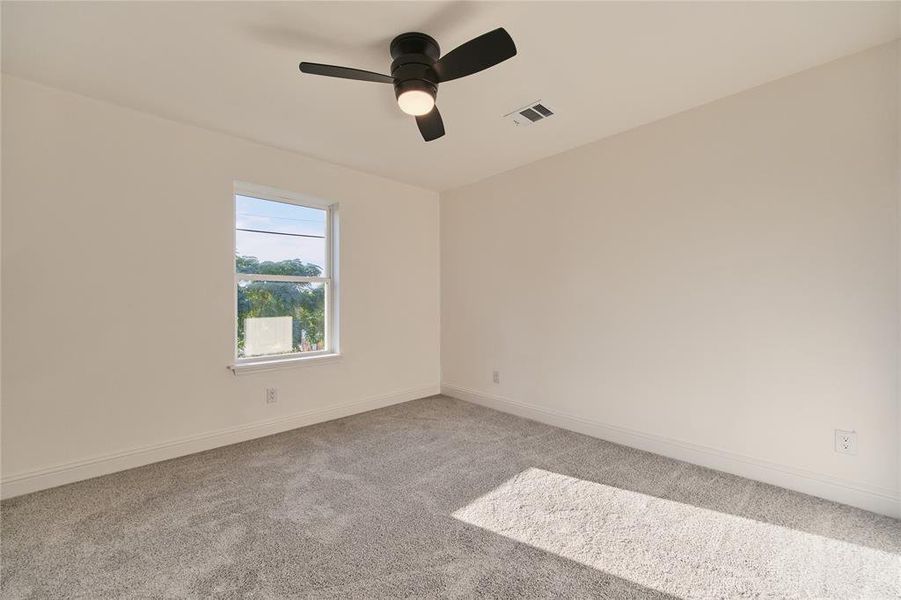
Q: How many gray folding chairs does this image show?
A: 0